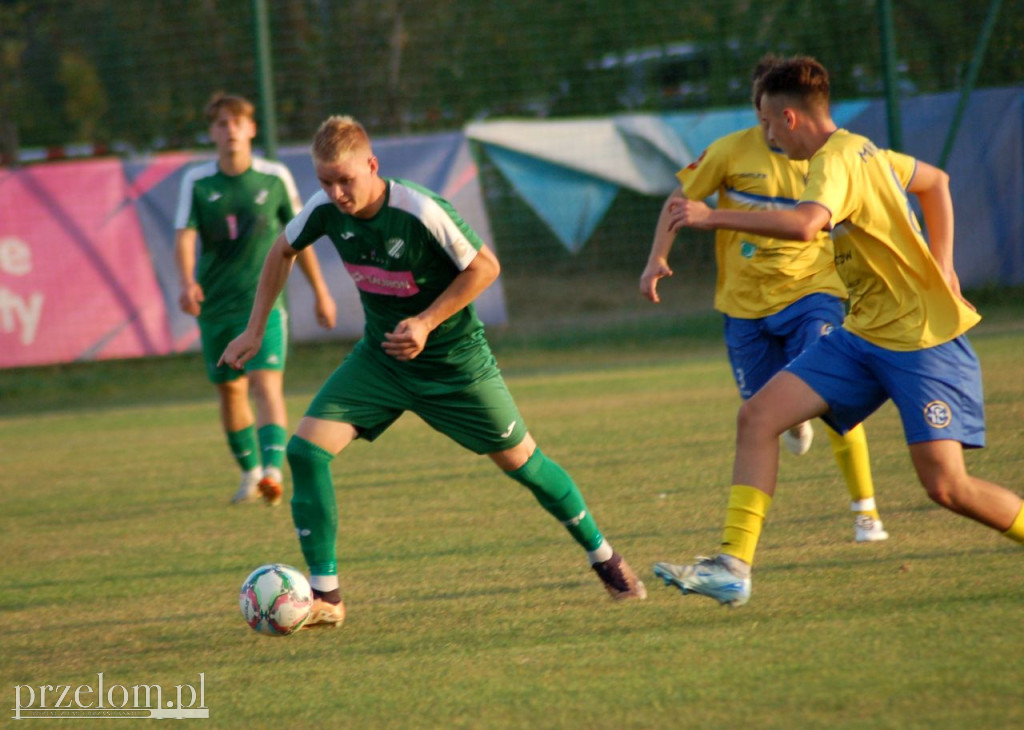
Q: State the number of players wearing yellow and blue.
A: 2